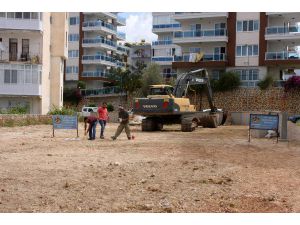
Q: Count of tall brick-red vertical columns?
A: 3